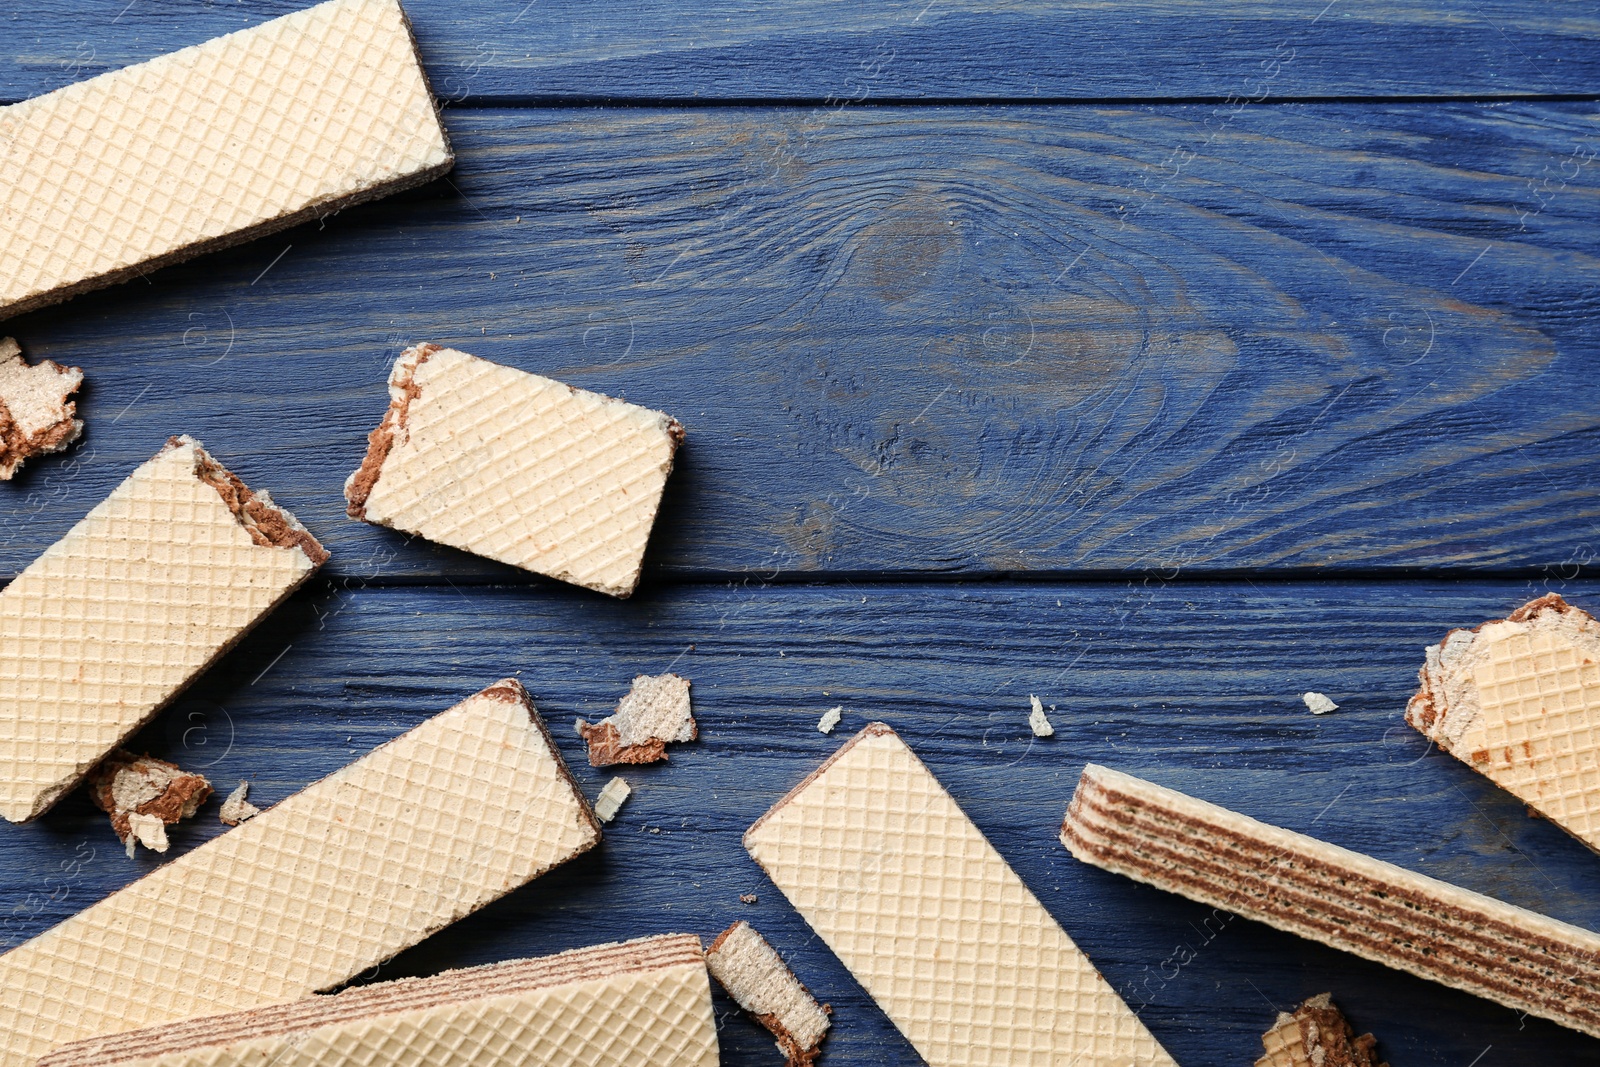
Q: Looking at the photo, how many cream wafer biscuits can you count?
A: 8